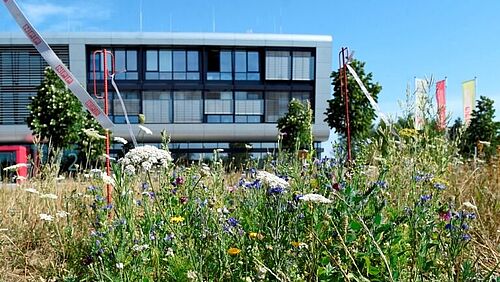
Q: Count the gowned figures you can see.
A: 0